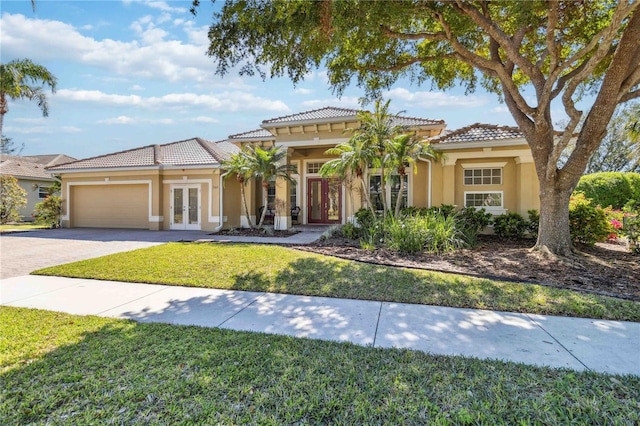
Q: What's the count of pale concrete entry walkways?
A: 1